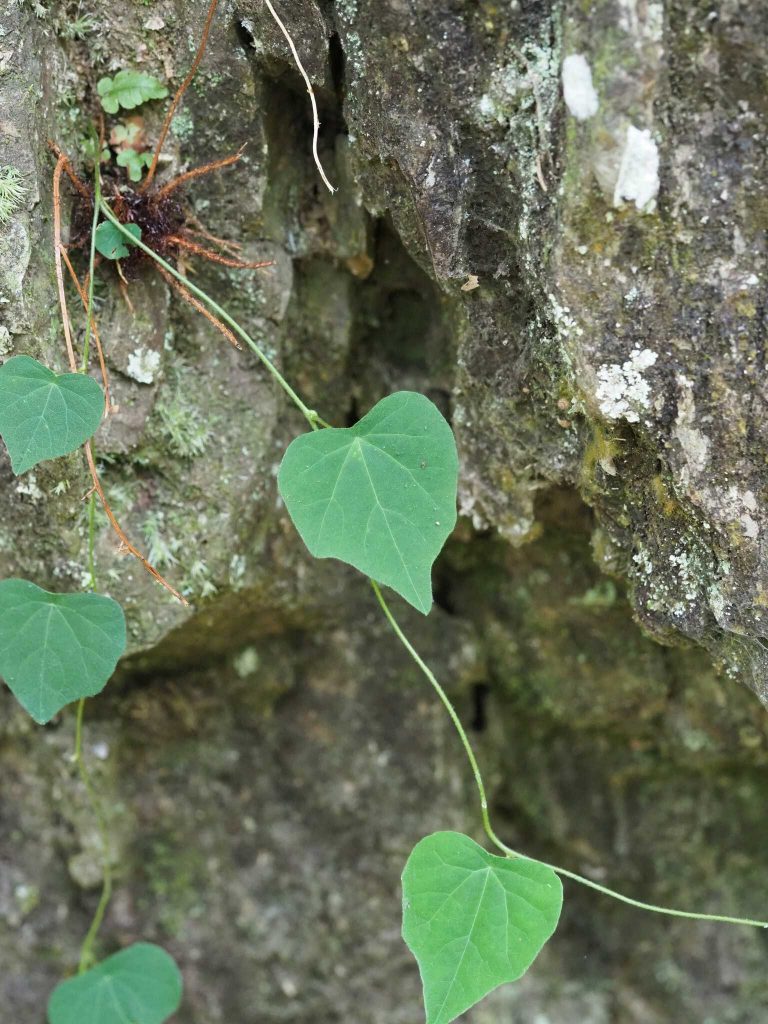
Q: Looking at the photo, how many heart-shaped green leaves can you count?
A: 5